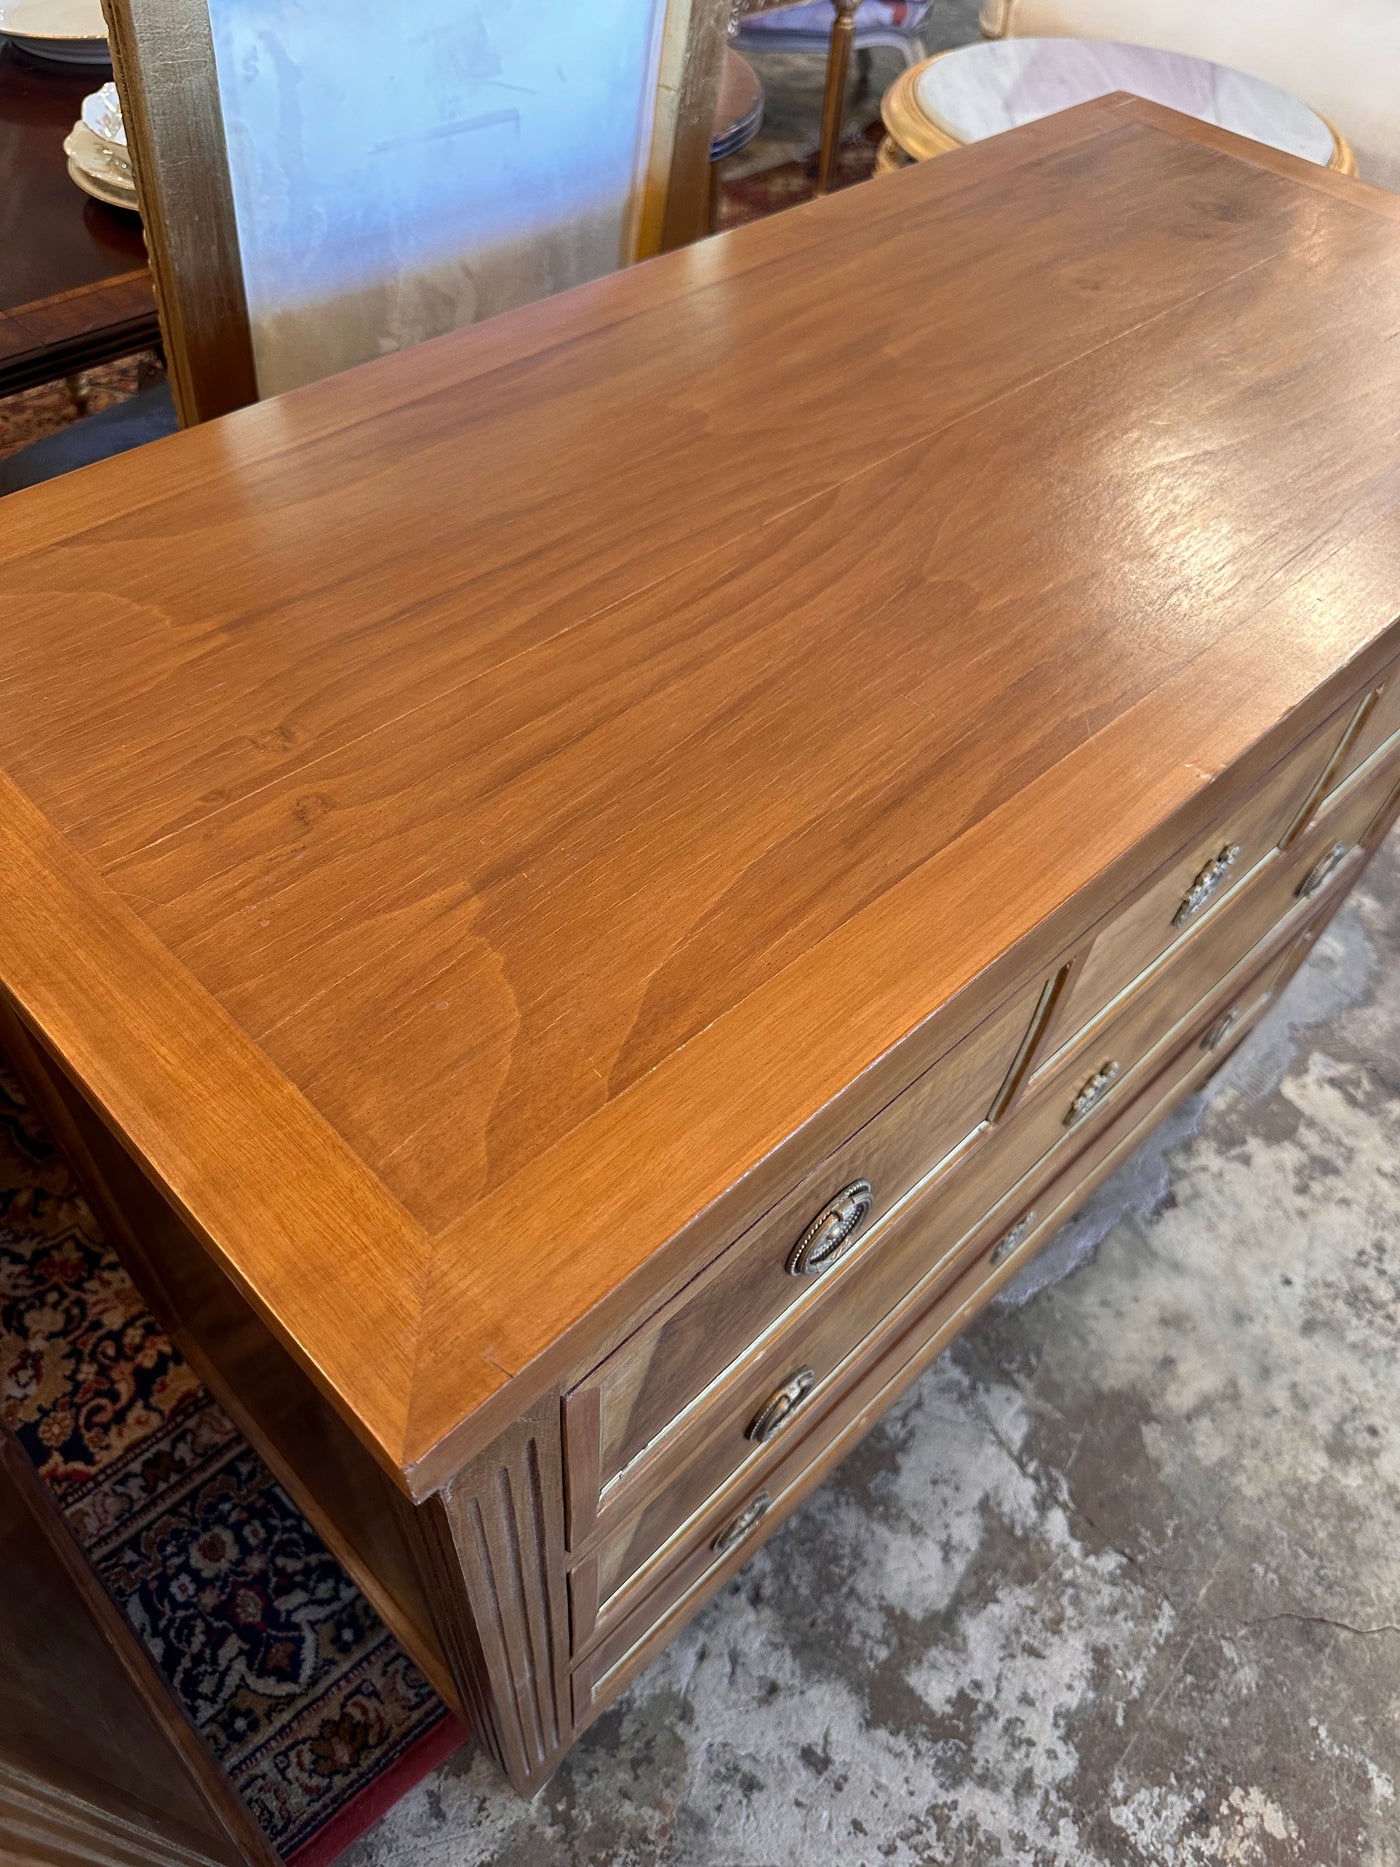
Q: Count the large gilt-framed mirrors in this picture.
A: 1